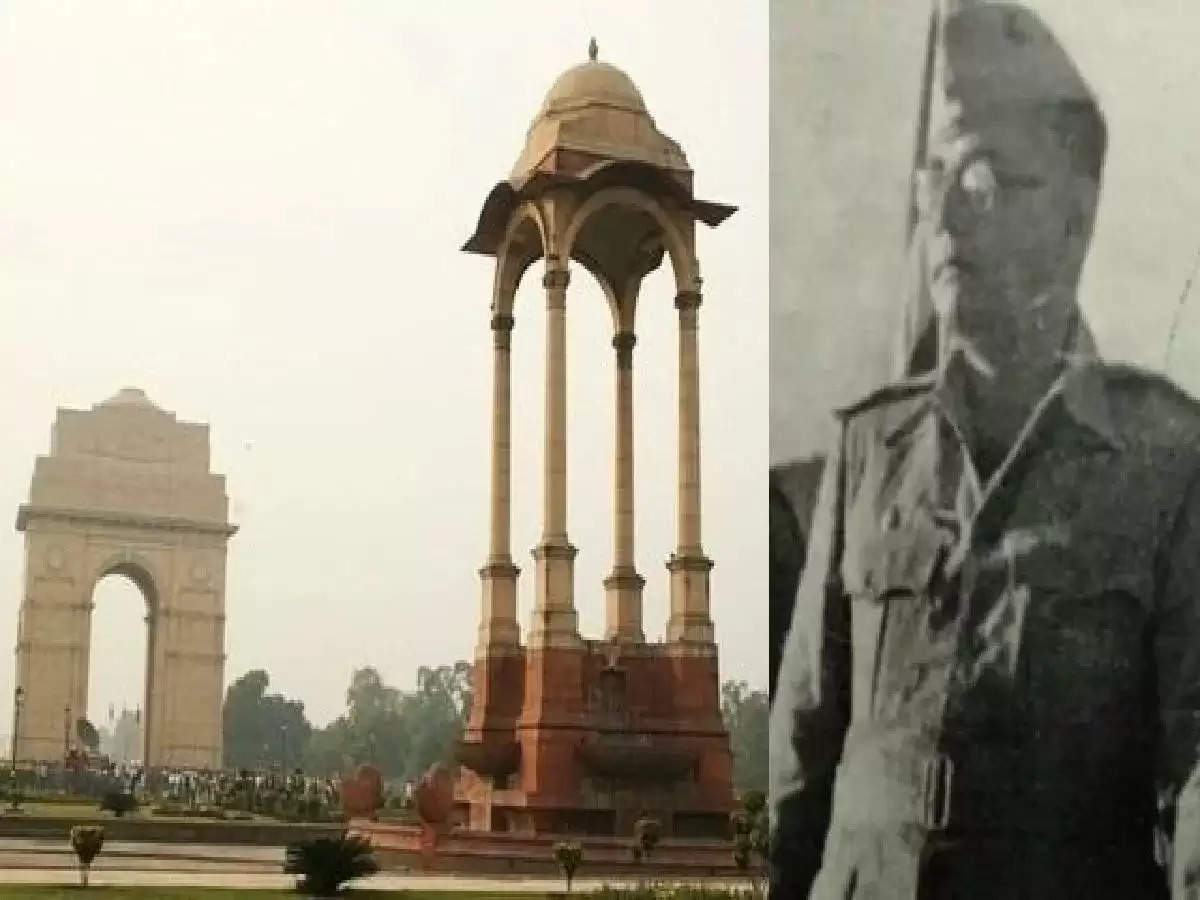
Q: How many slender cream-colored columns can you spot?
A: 4